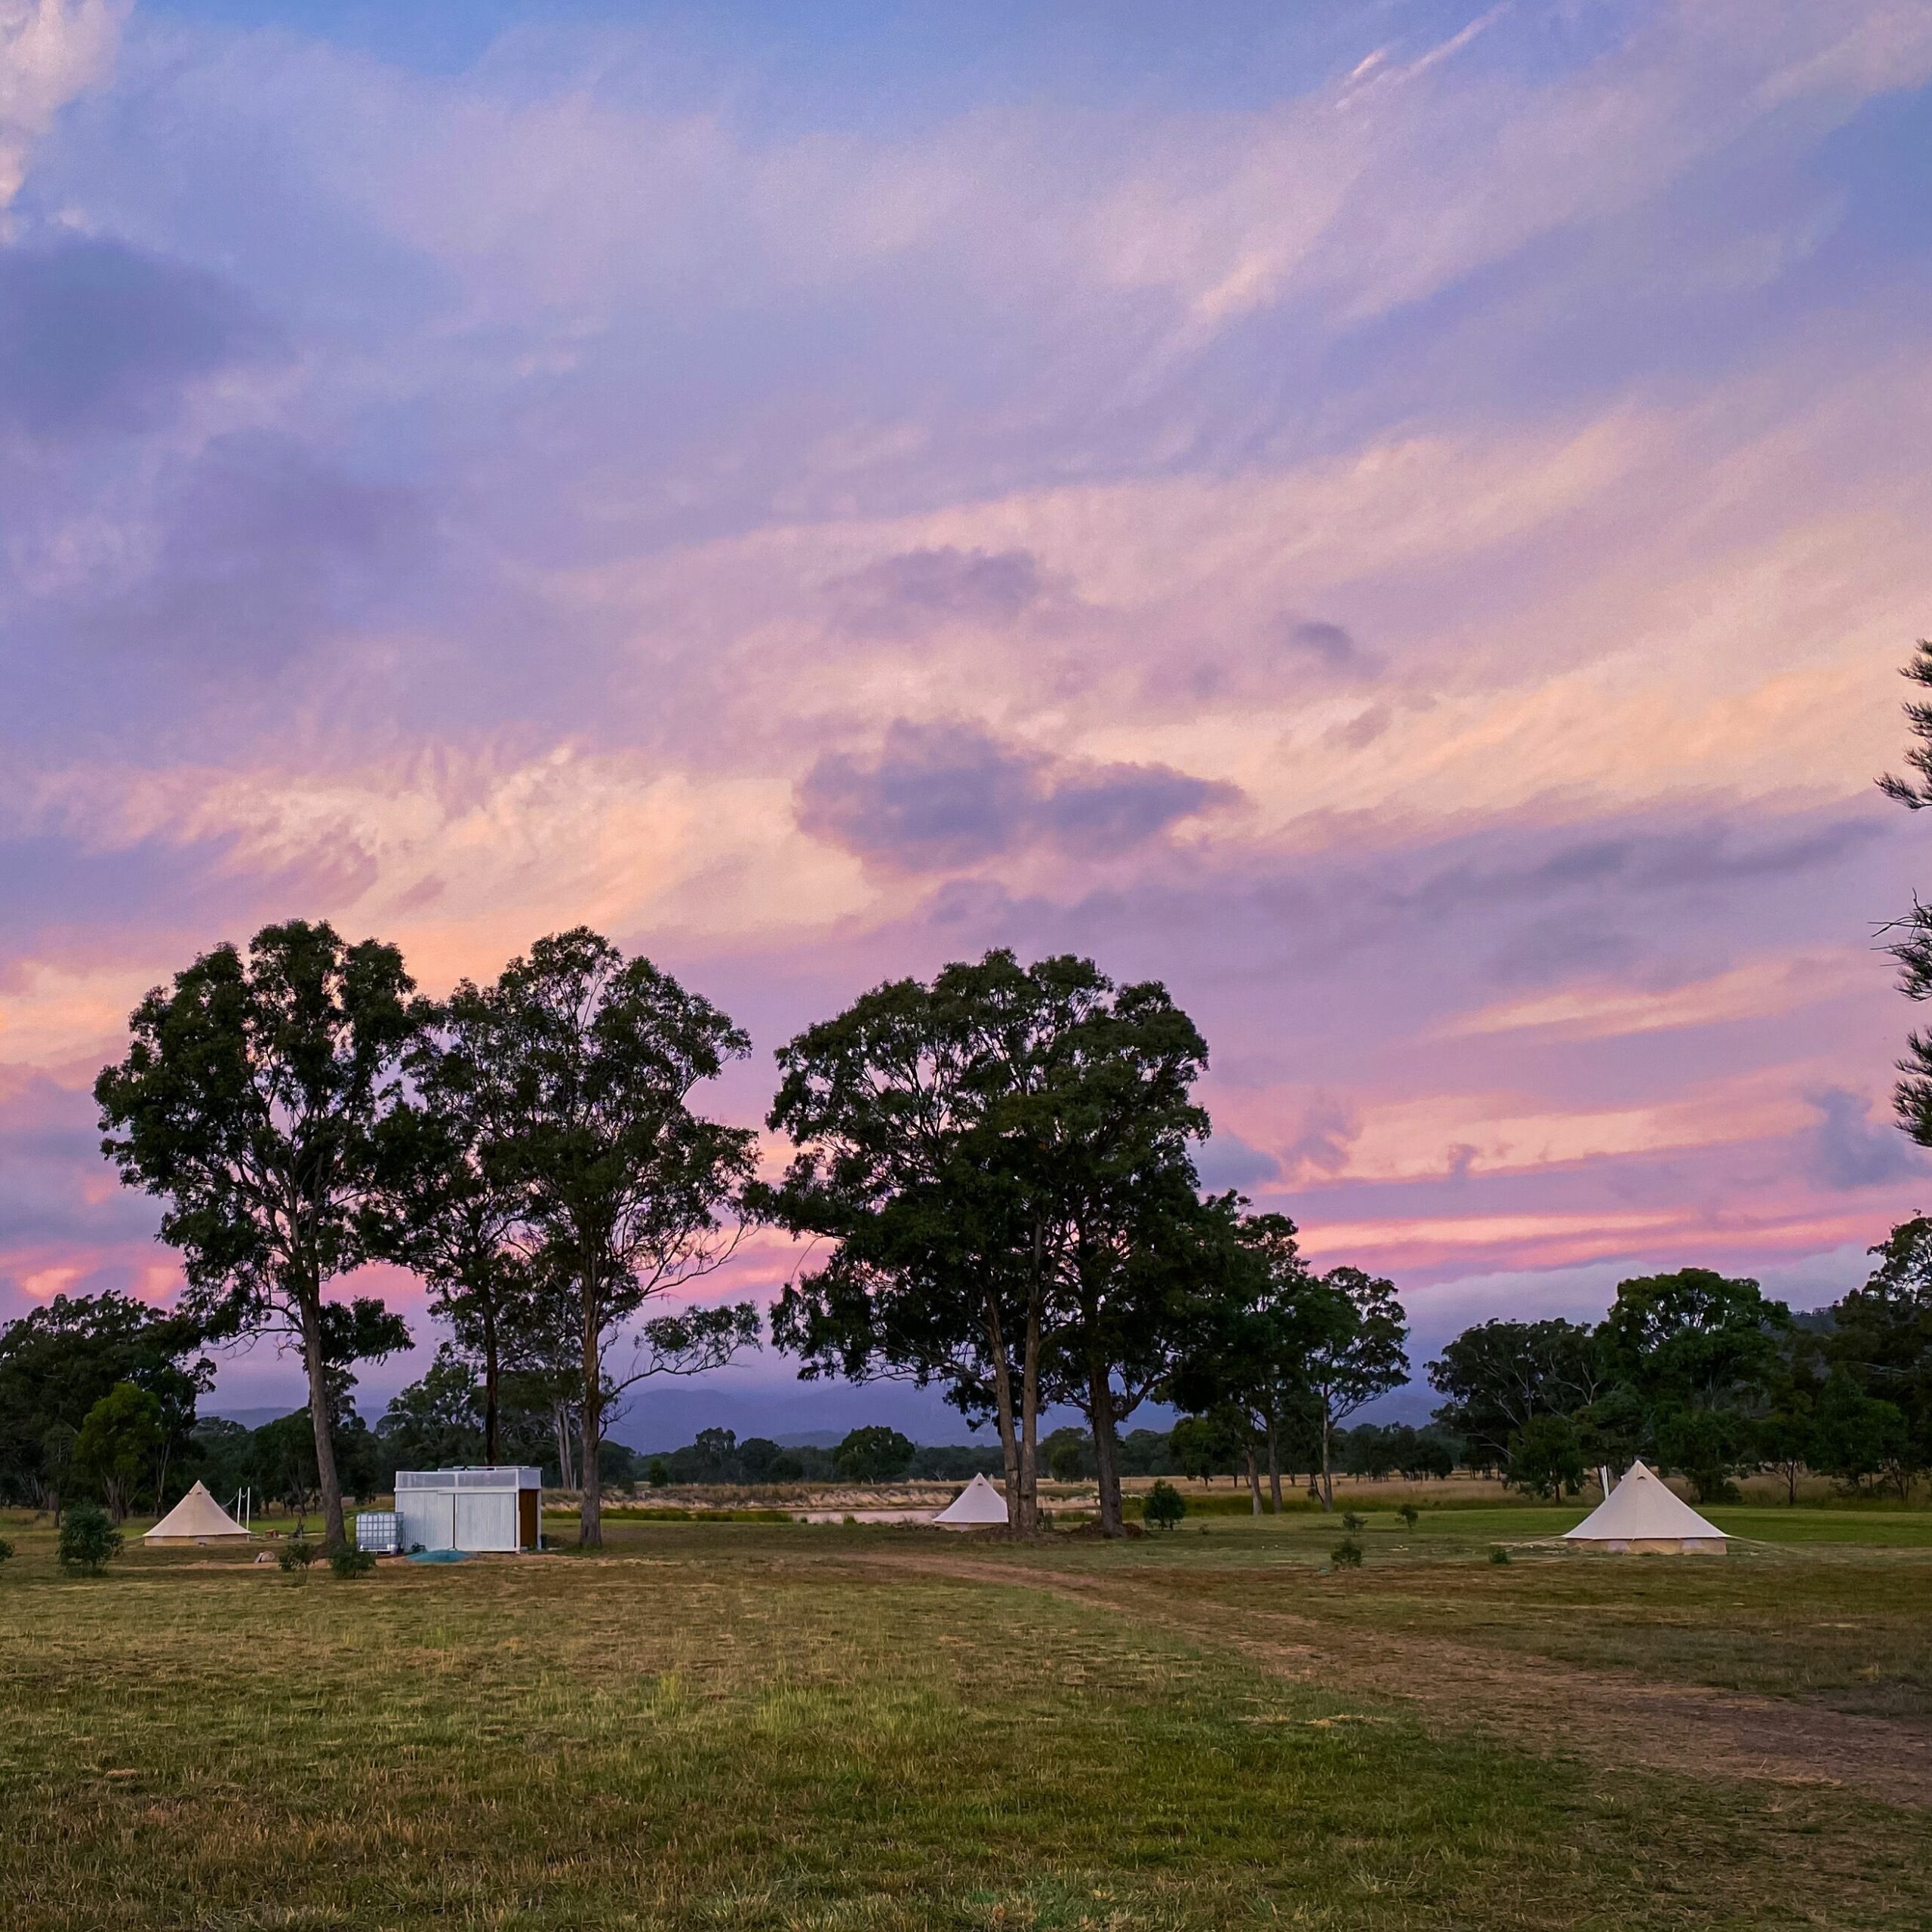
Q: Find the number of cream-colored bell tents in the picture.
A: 3